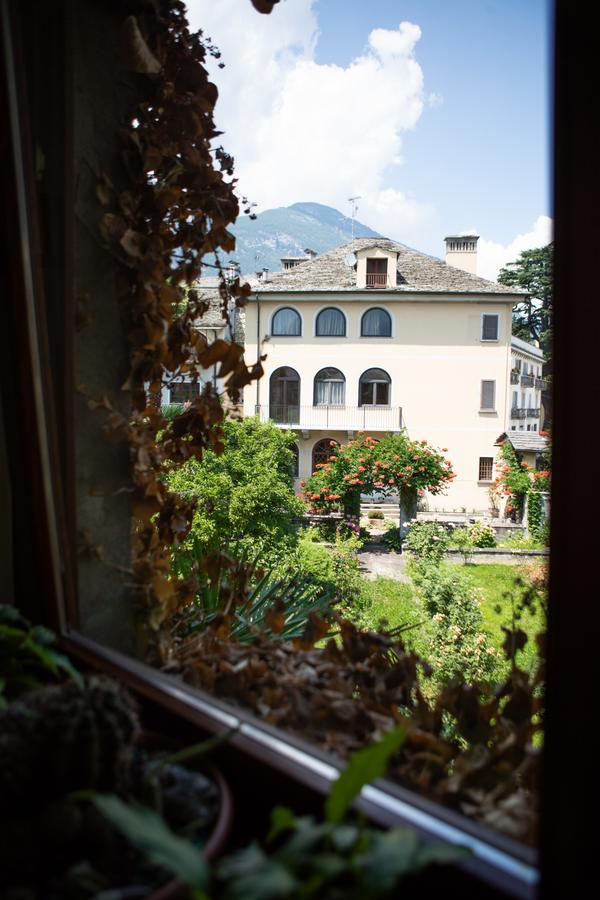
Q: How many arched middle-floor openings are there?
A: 3